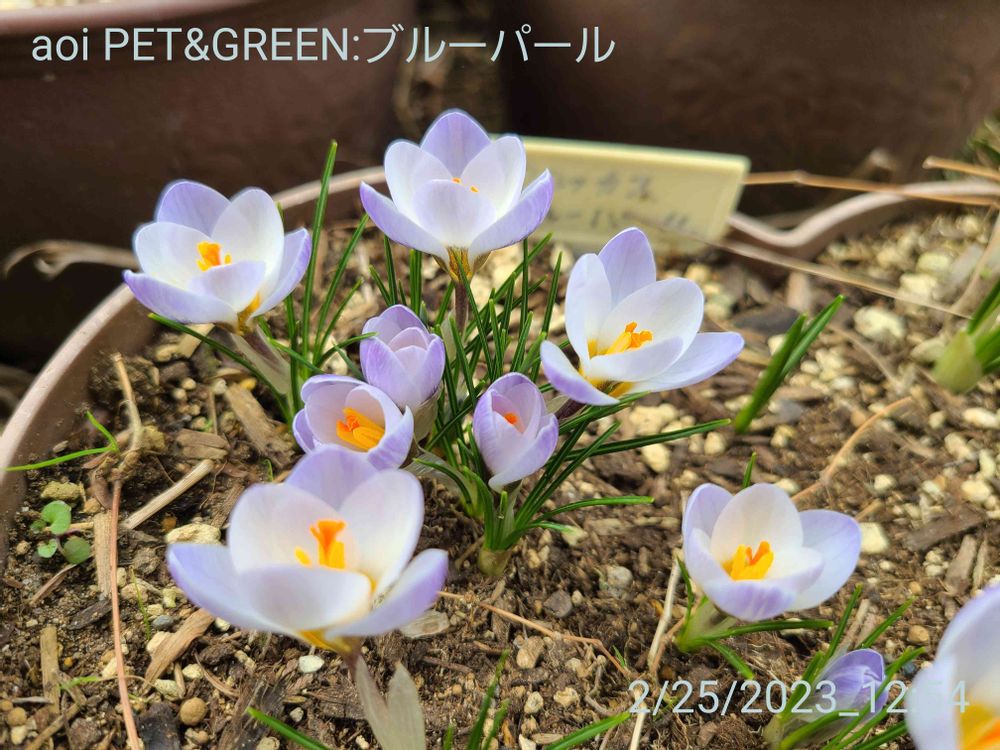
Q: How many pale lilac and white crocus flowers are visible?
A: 10